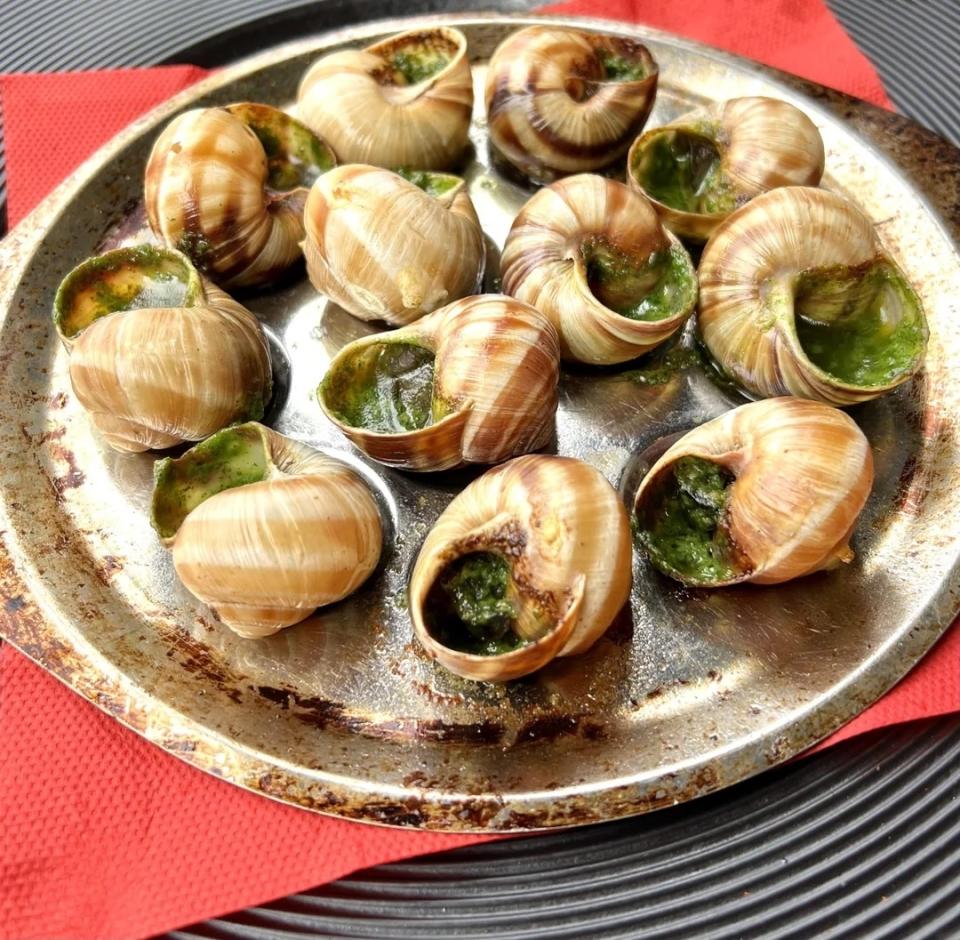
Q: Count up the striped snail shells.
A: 12